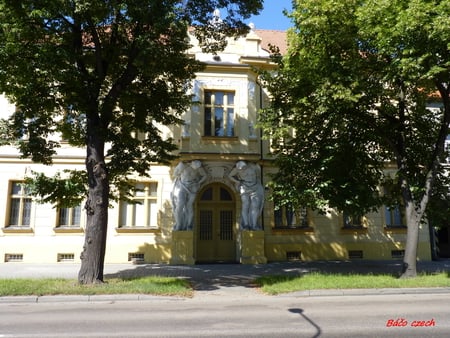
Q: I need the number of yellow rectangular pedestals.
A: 2